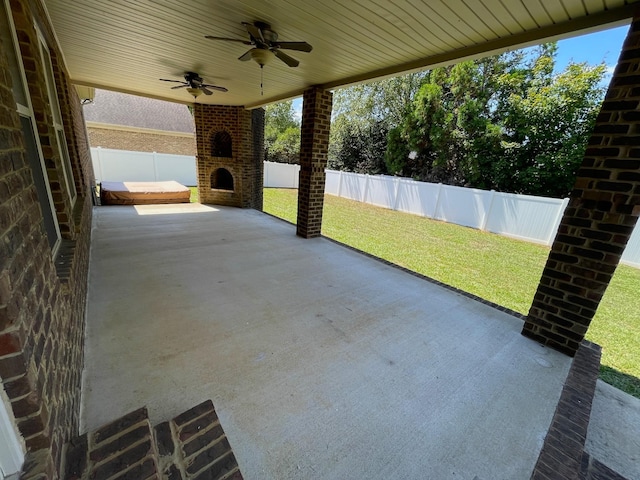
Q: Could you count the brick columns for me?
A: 2